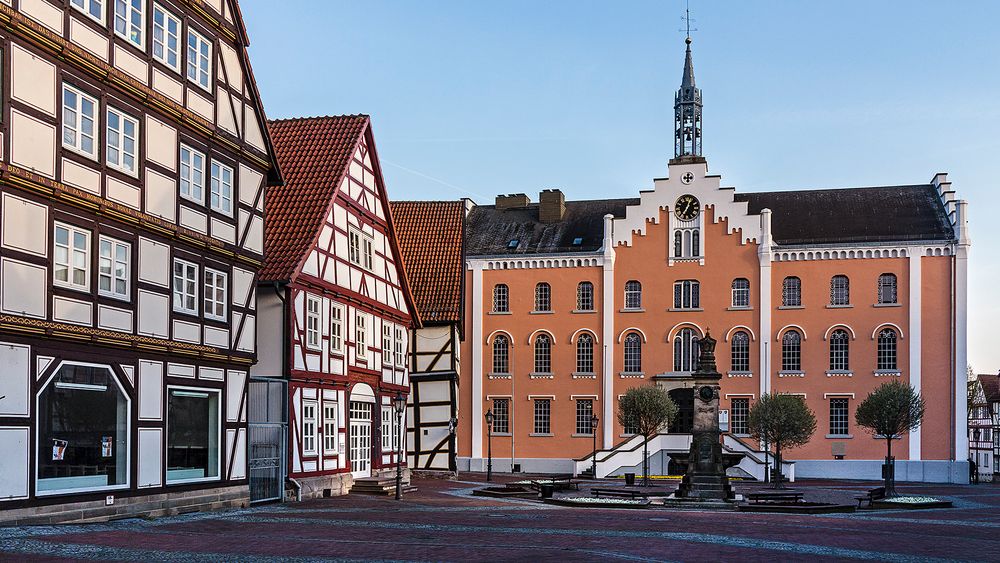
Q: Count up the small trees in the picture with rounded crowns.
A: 3